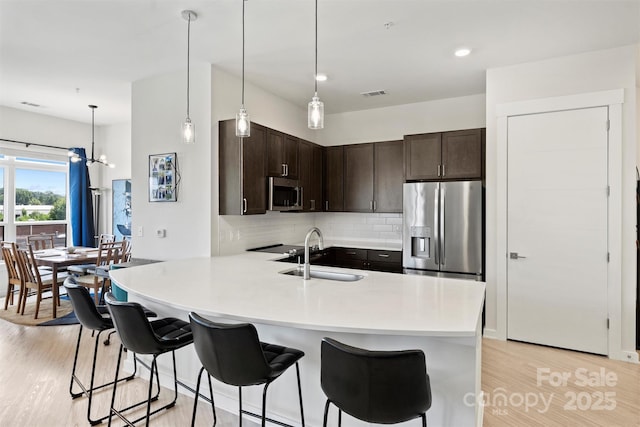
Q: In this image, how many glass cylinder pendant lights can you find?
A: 3